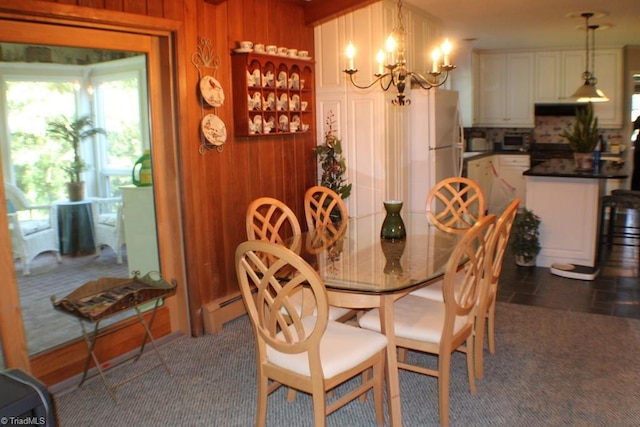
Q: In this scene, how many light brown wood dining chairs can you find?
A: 6